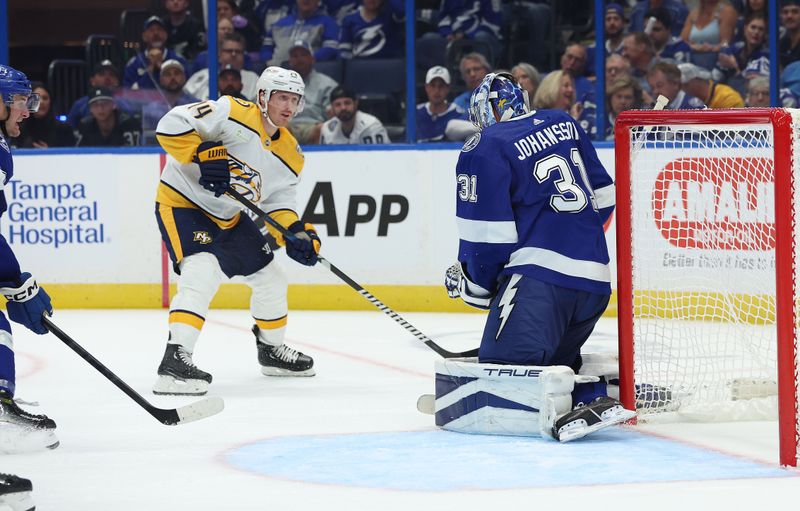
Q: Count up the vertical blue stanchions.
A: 5